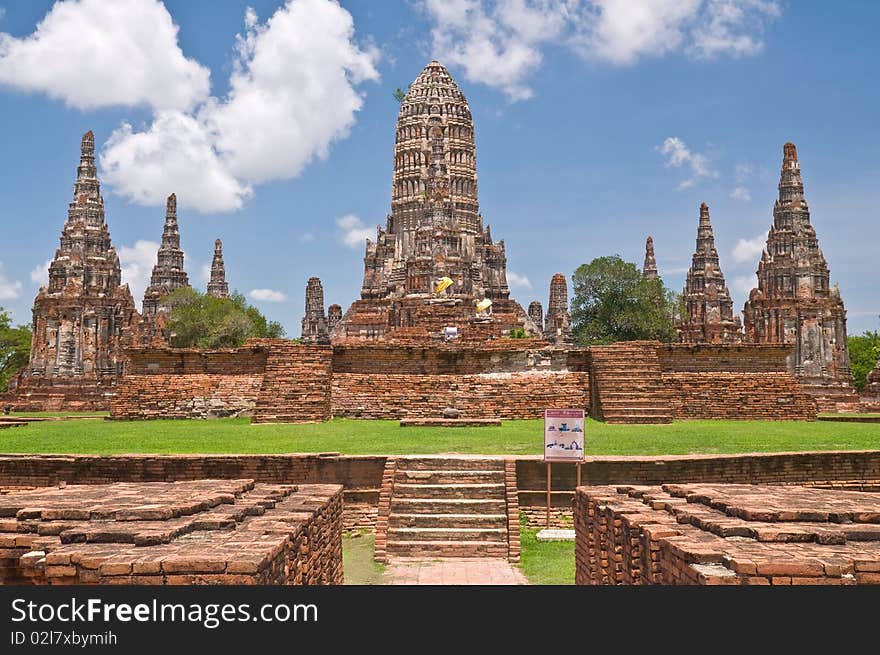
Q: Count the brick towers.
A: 11